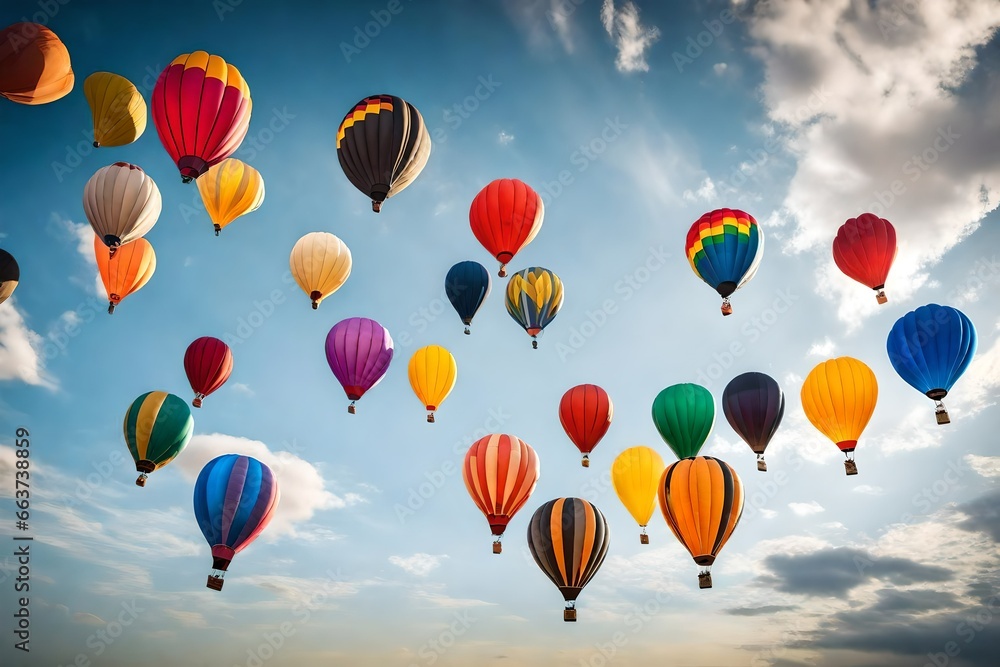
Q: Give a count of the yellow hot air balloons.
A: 5